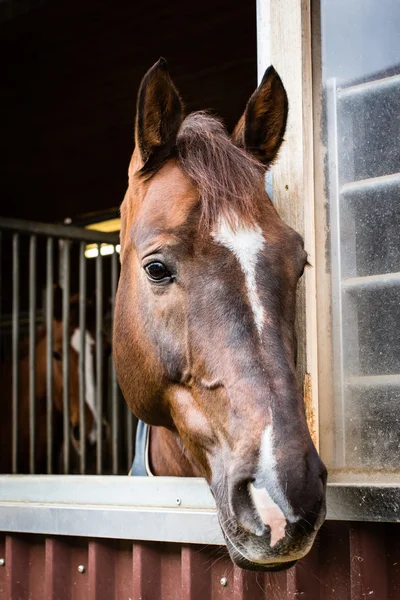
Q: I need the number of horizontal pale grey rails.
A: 4